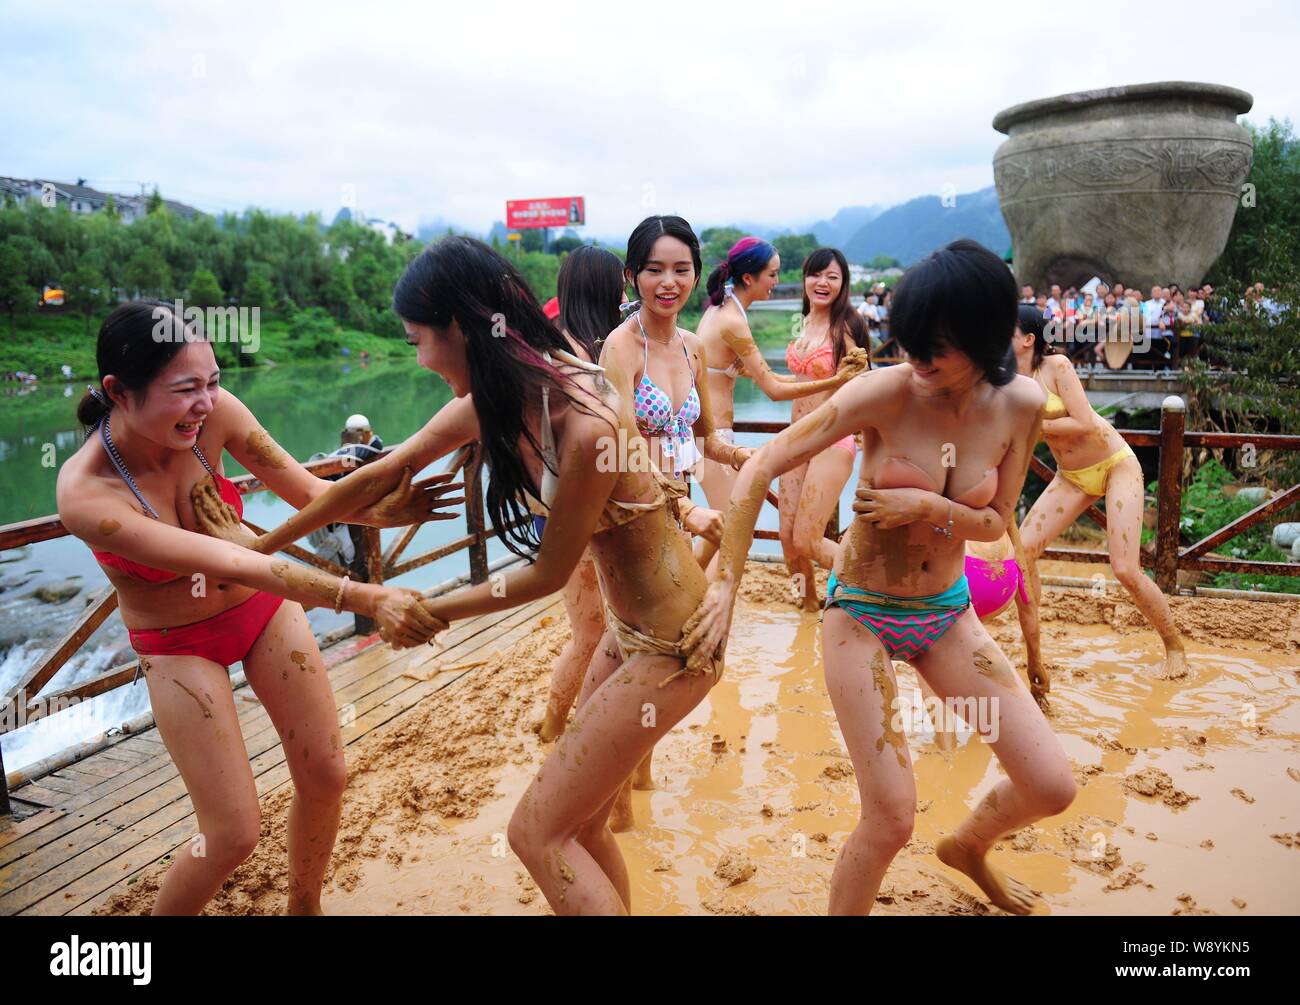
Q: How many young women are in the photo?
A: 9